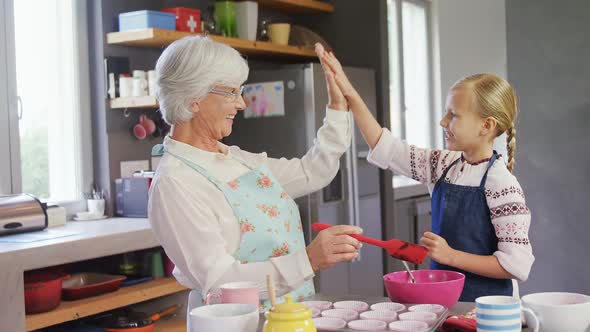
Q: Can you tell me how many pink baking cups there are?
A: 11